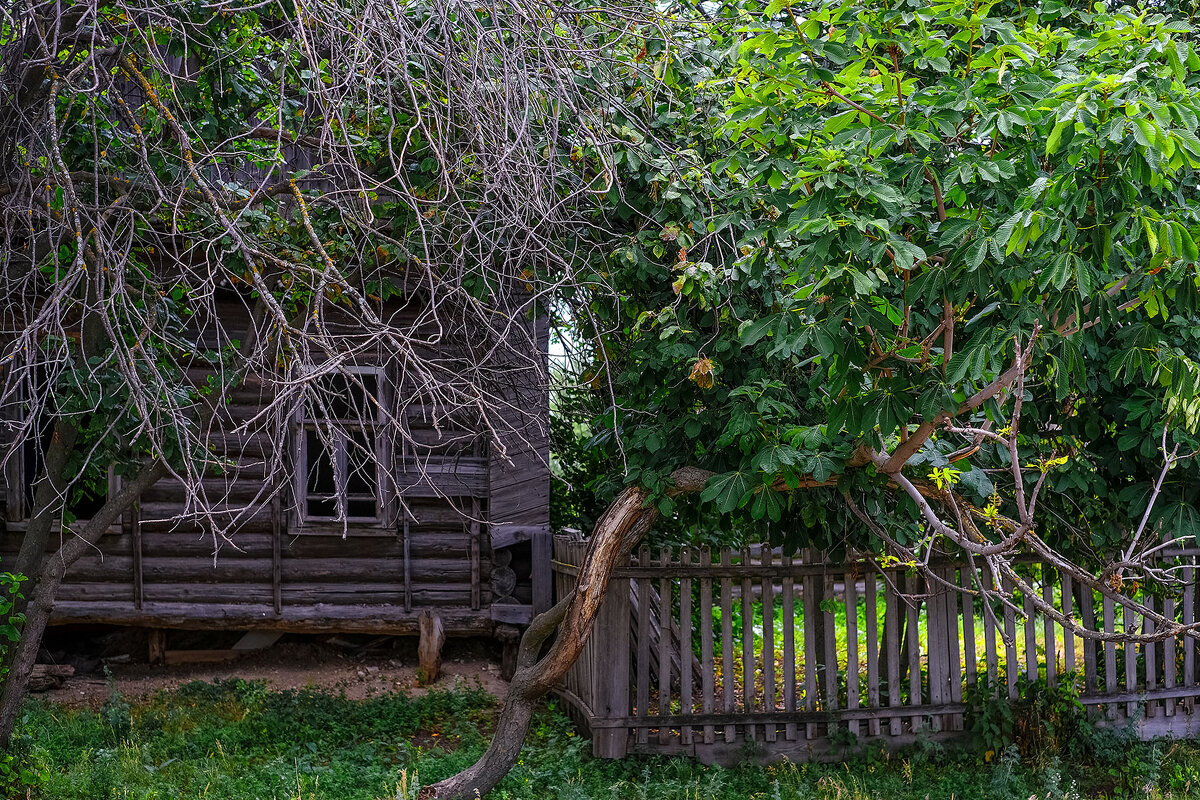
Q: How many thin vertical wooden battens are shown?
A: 4